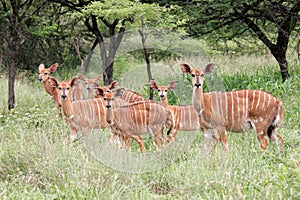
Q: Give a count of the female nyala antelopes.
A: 7